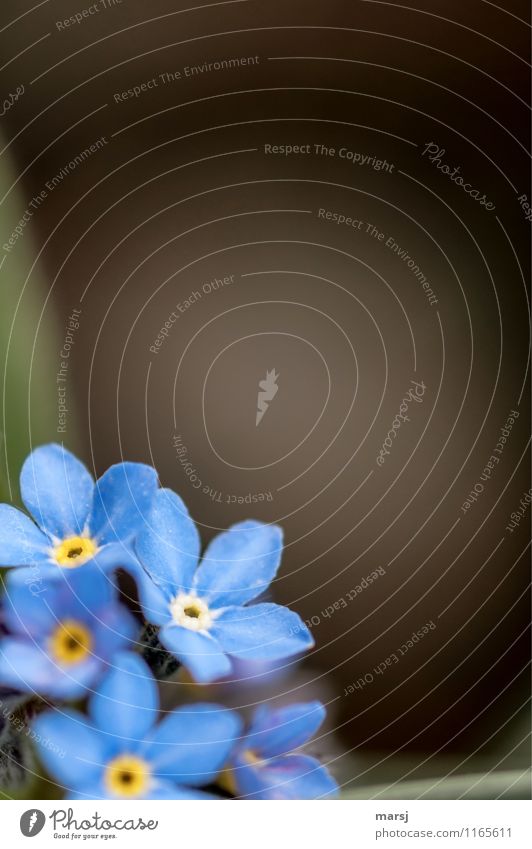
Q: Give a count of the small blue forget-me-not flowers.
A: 5